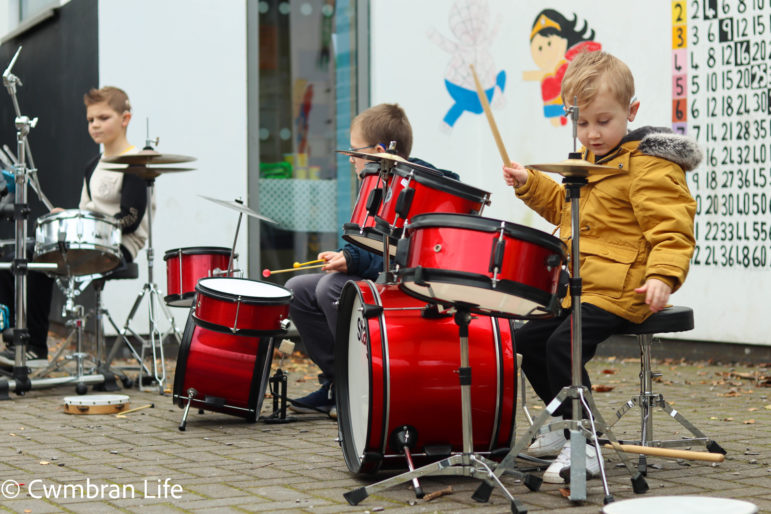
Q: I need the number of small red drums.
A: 5